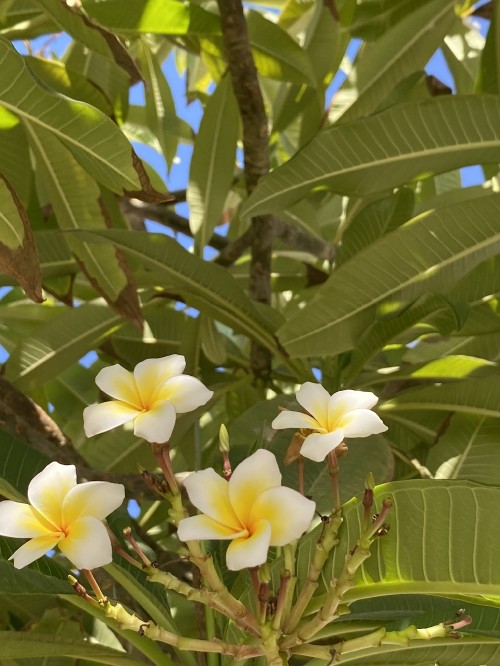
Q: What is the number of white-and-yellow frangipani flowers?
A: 4